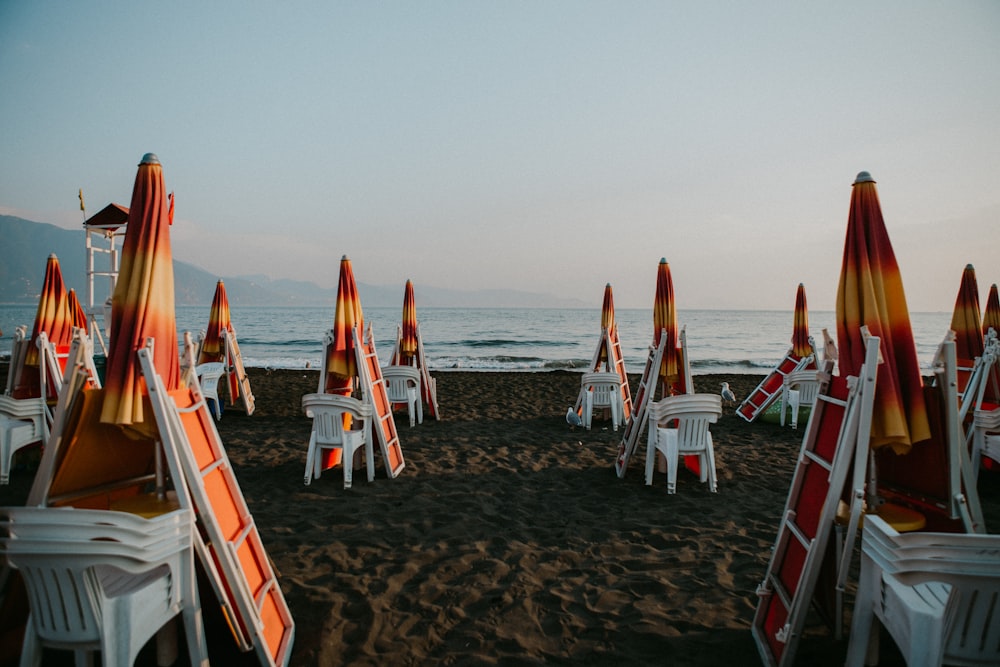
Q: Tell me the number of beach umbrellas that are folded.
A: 12